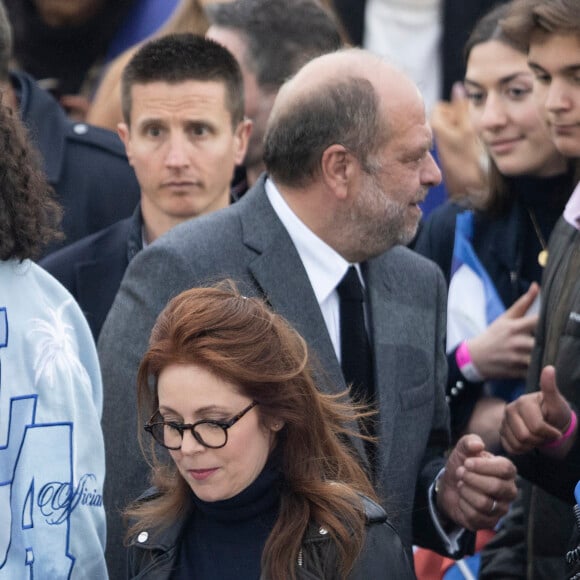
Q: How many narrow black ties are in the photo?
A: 1